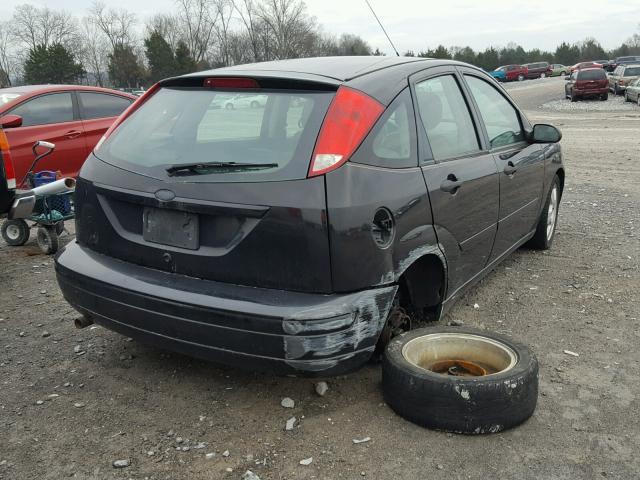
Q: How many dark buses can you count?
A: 0